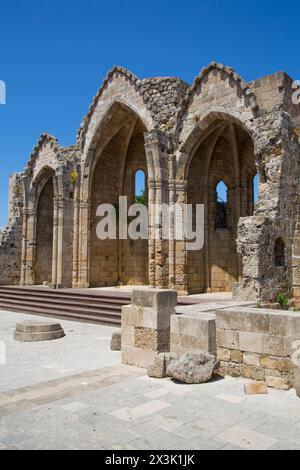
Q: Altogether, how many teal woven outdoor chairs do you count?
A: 0